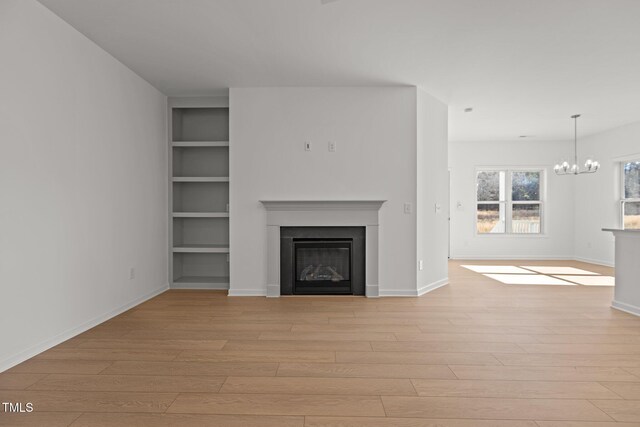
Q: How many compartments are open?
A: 5